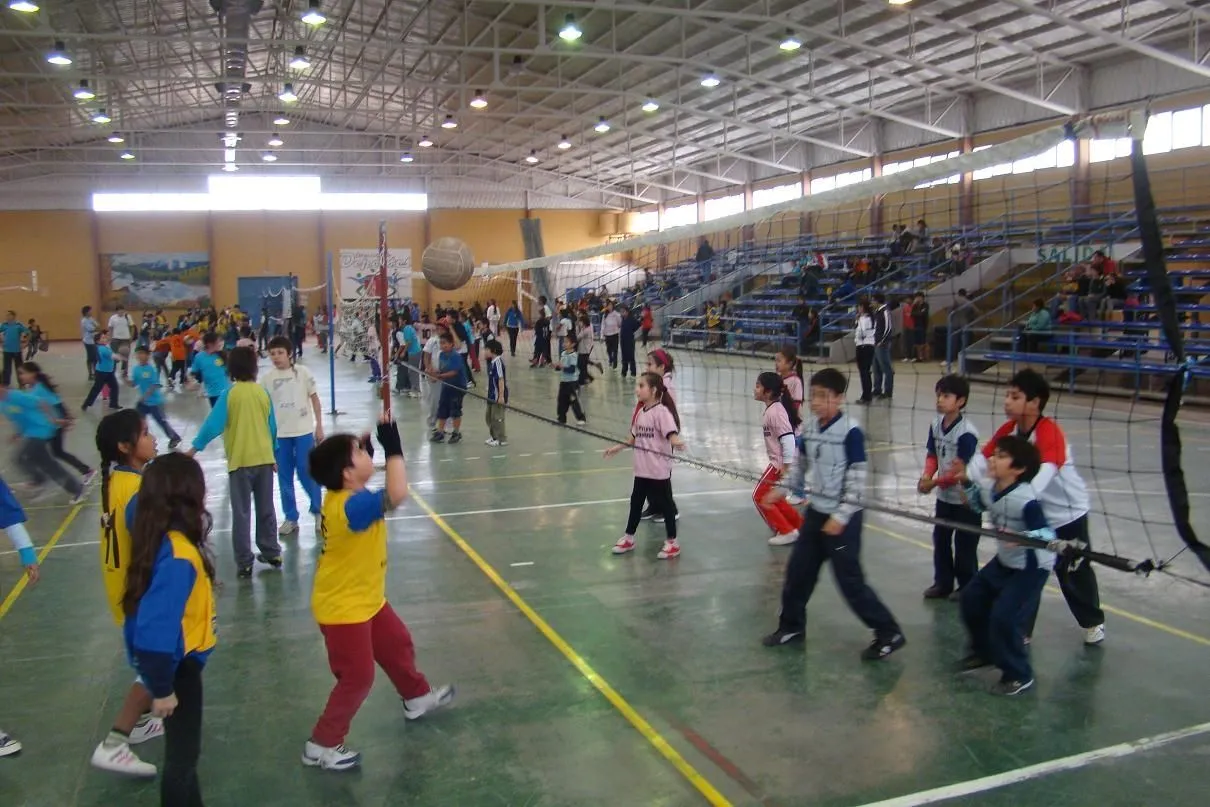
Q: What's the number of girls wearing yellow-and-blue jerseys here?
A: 2